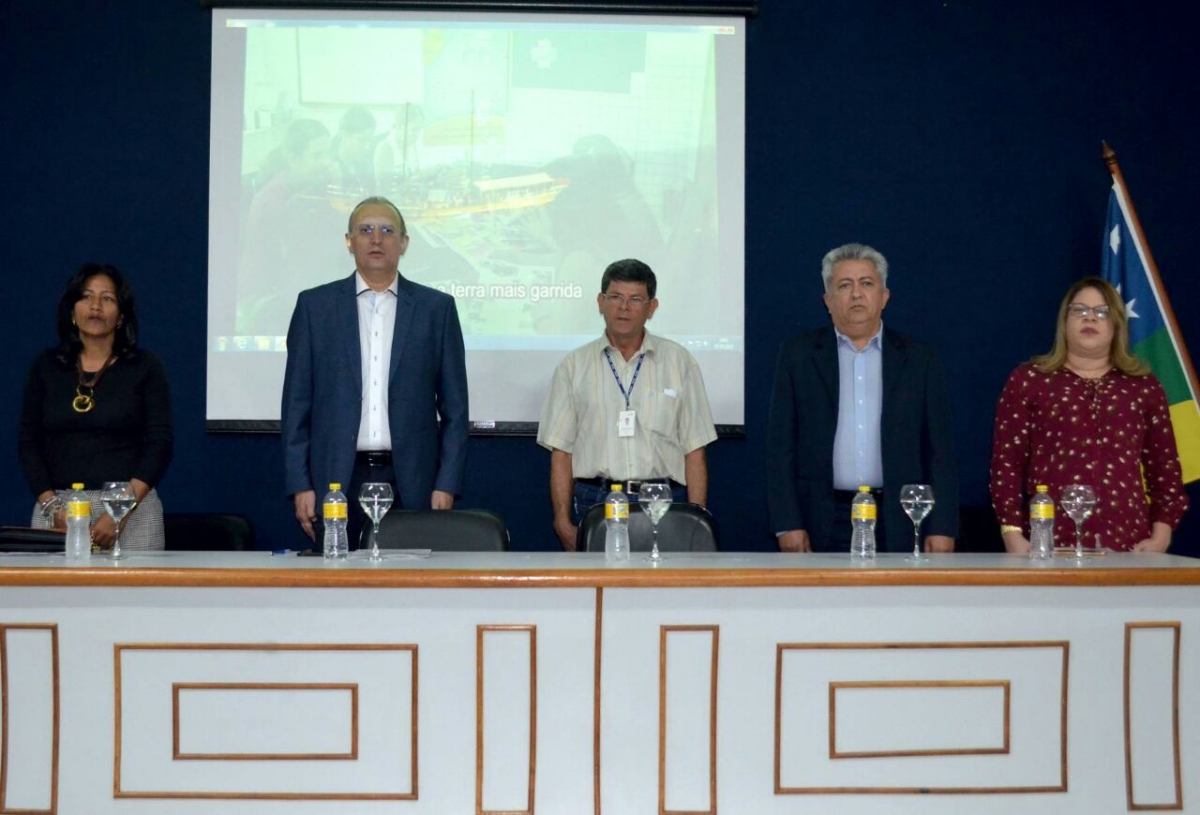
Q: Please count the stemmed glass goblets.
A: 5